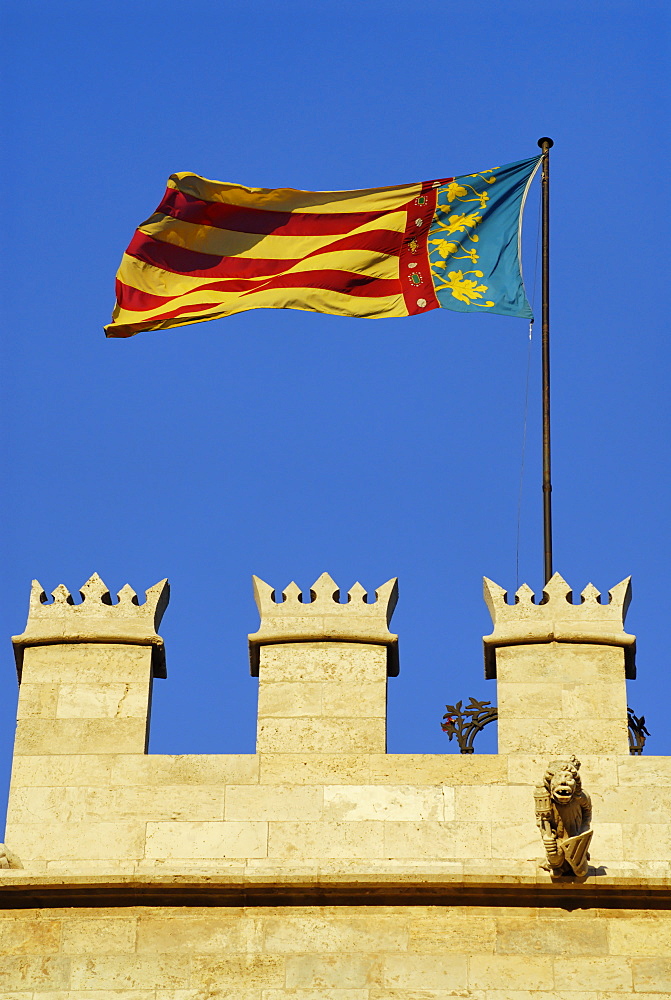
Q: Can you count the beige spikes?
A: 15